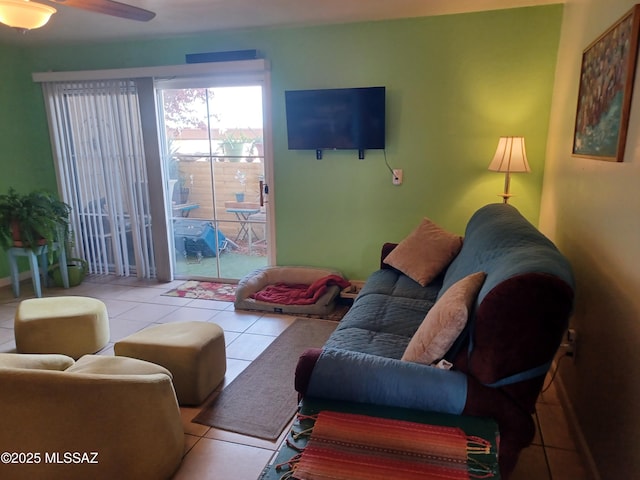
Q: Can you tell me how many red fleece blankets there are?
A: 1